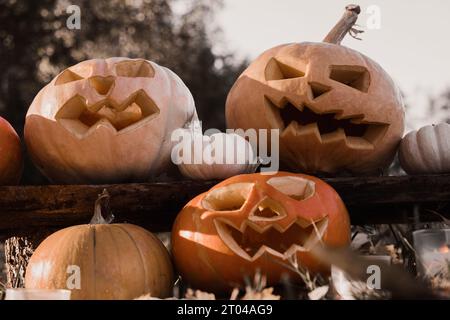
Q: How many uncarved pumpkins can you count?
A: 4